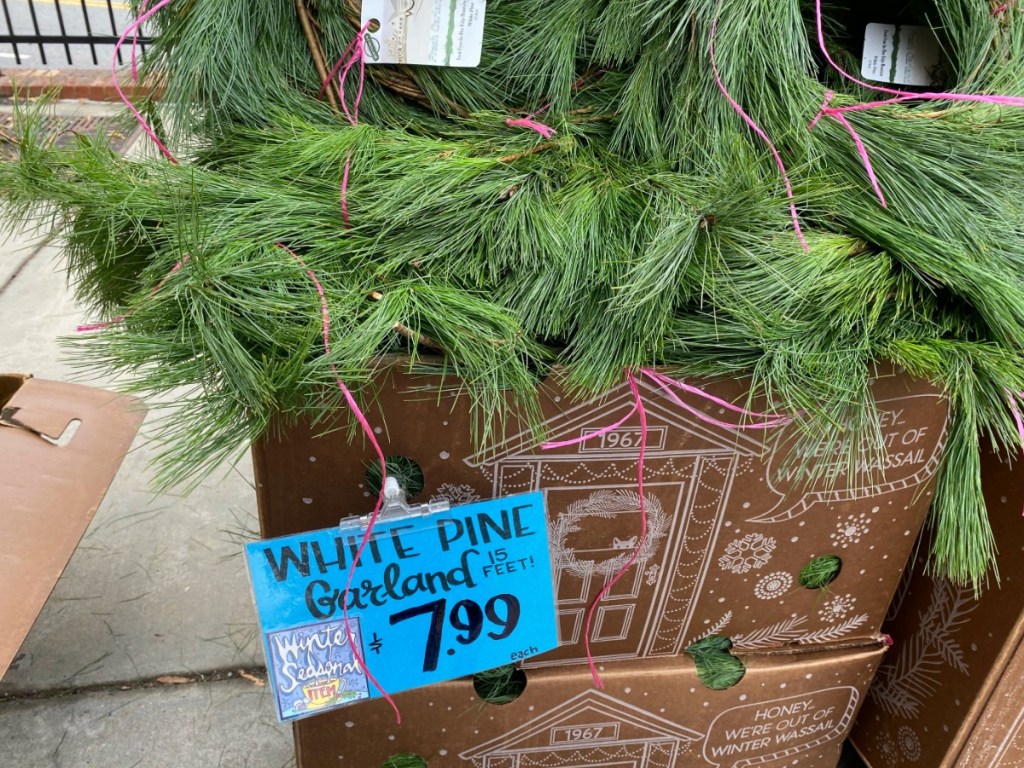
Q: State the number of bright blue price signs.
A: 1